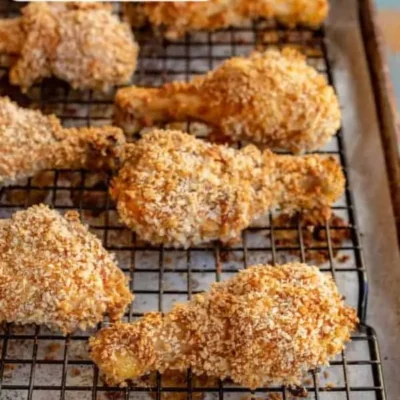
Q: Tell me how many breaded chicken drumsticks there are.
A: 7